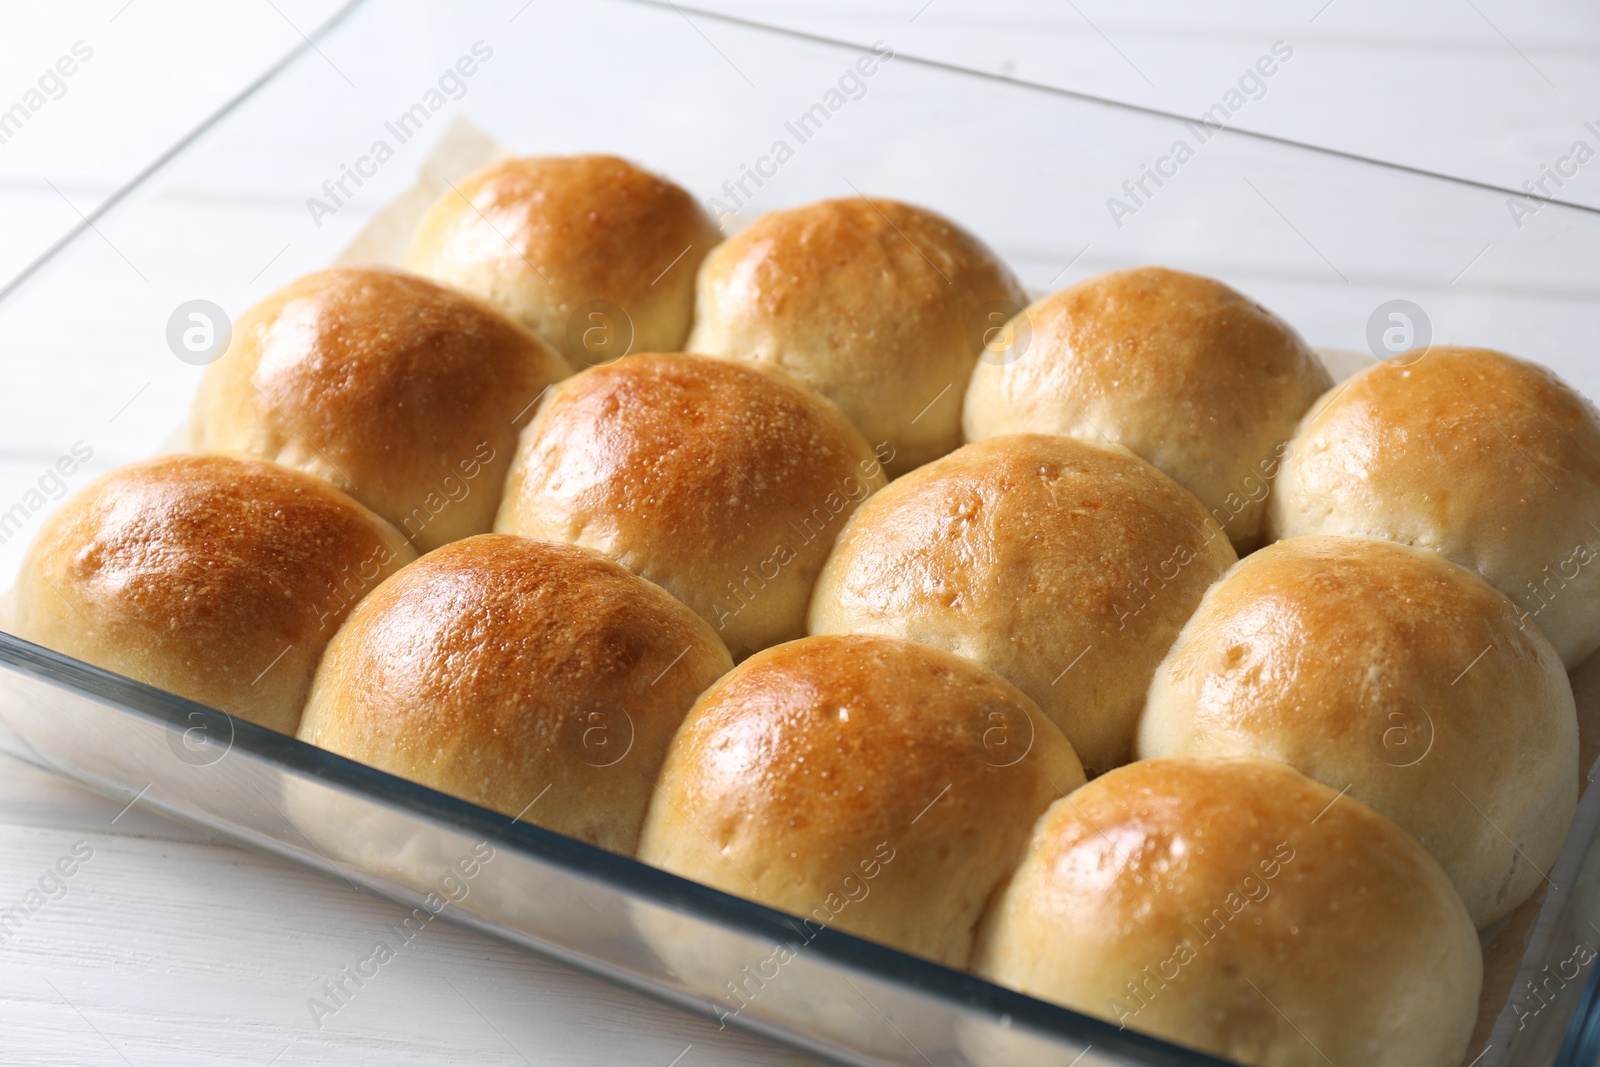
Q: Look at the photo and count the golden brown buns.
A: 12